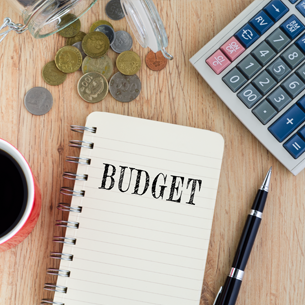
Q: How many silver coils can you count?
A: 12